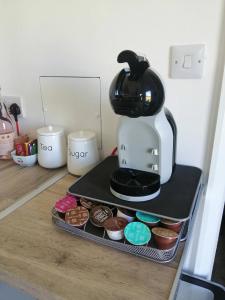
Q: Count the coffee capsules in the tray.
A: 10